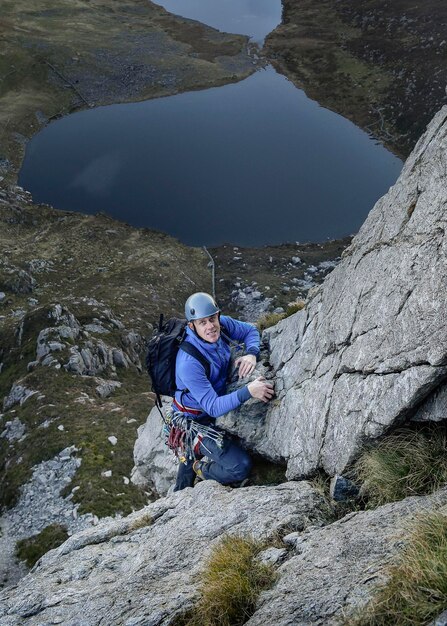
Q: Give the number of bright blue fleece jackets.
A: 1